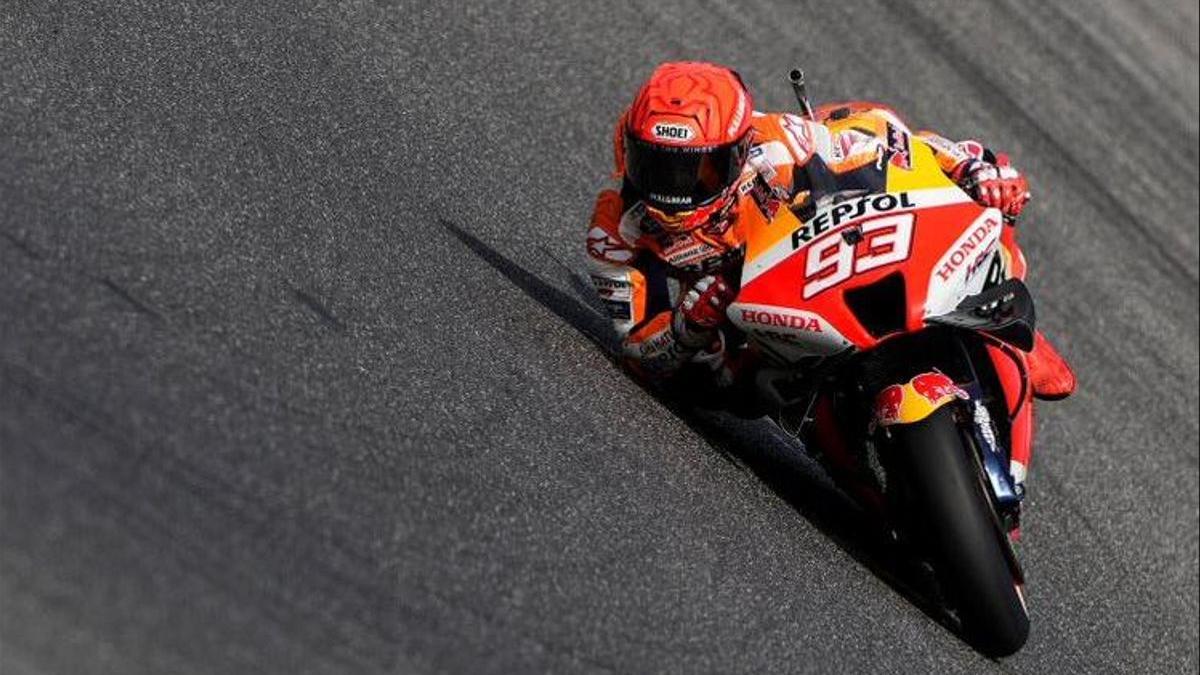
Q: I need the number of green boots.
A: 0